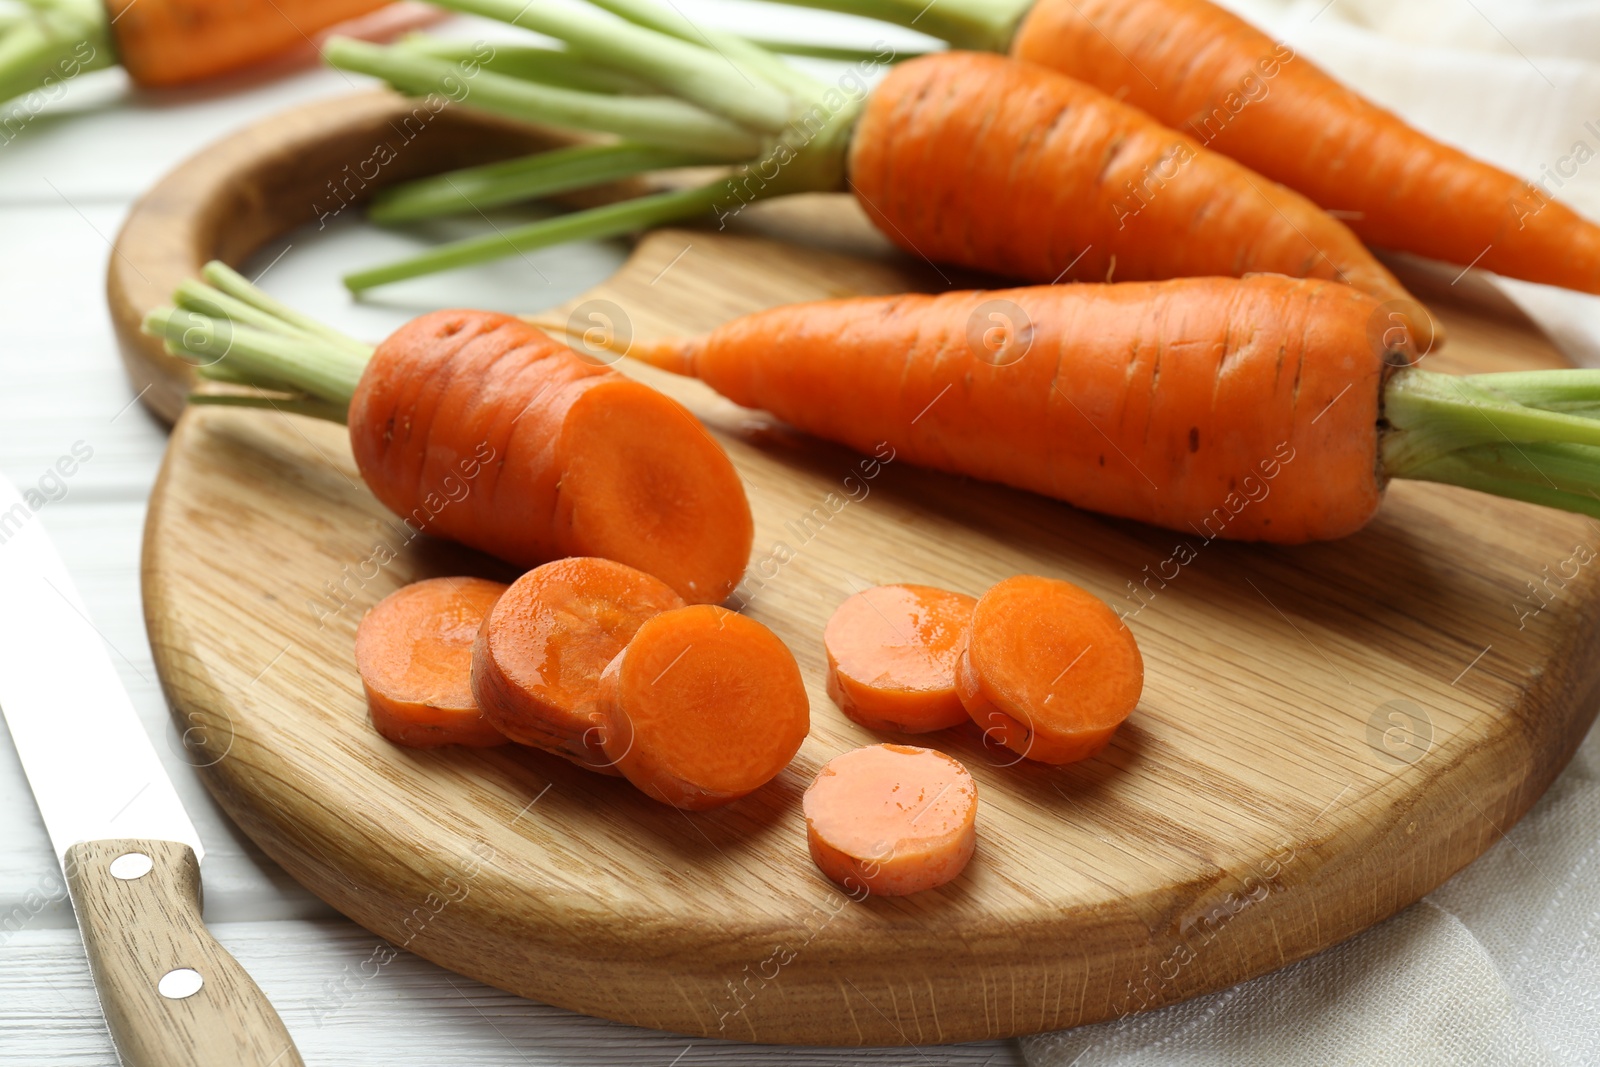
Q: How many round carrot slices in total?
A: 6